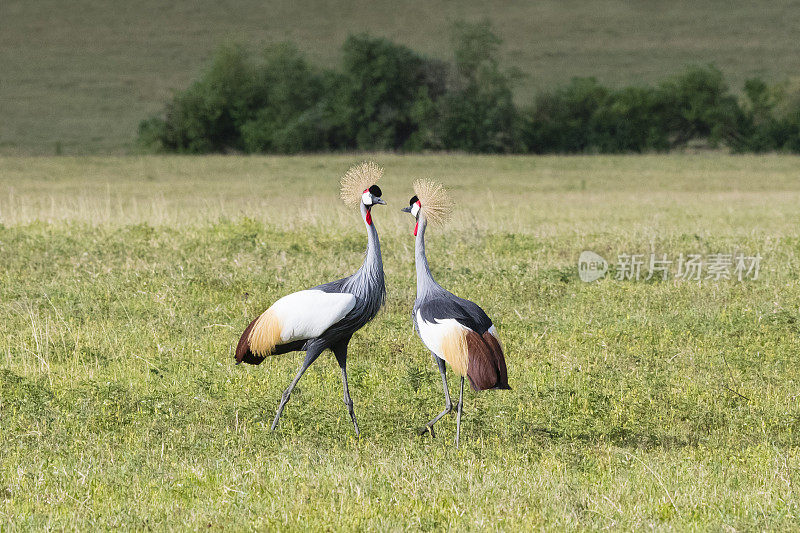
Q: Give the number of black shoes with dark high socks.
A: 0